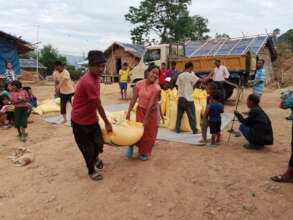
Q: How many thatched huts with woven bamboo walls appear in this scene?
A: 2